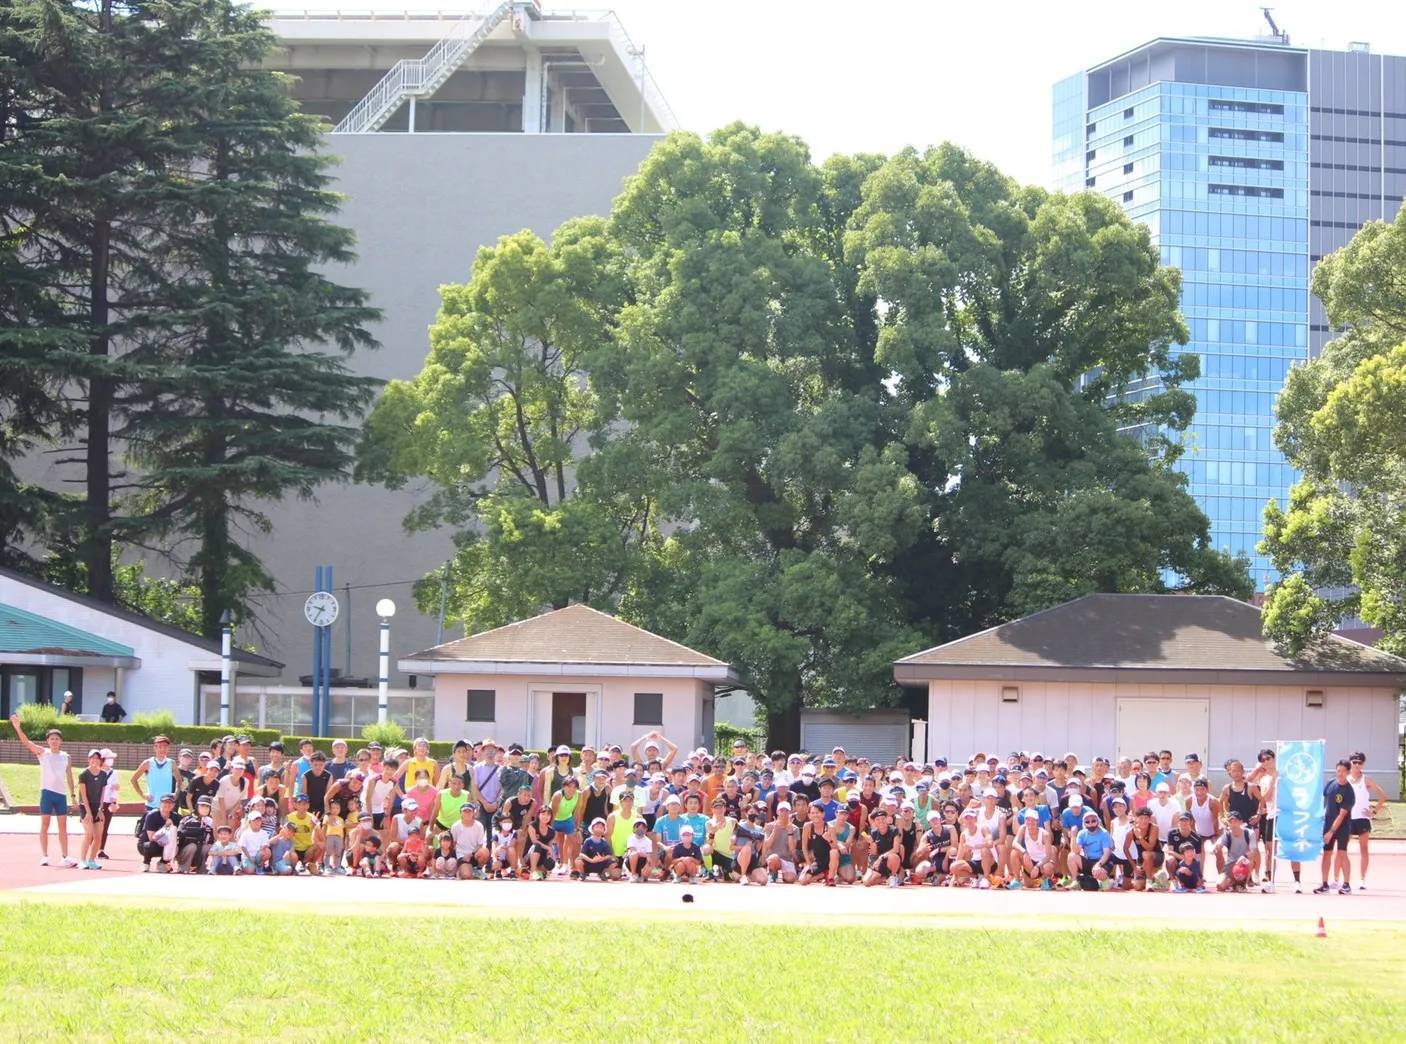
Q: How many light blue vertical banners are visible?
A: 1